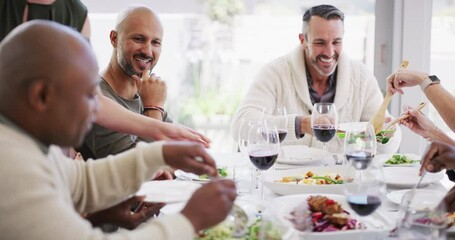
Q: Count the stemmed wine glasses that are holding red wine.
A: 5